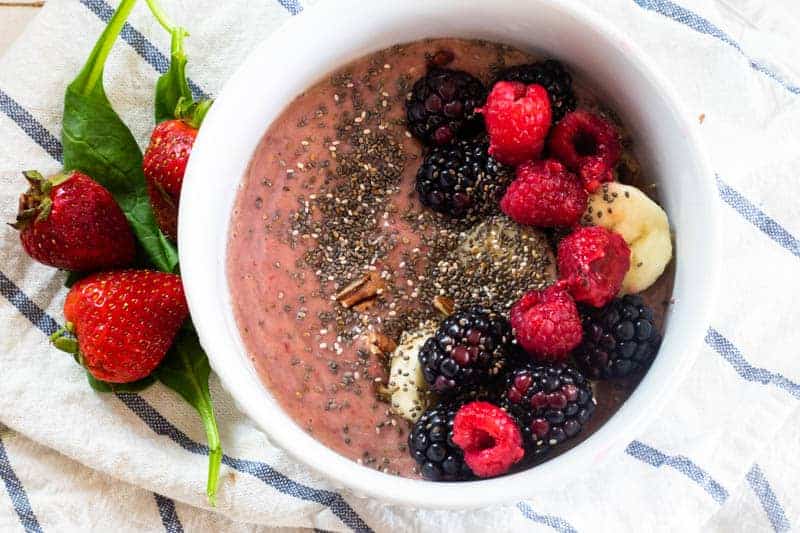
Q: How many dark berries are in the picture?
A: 7